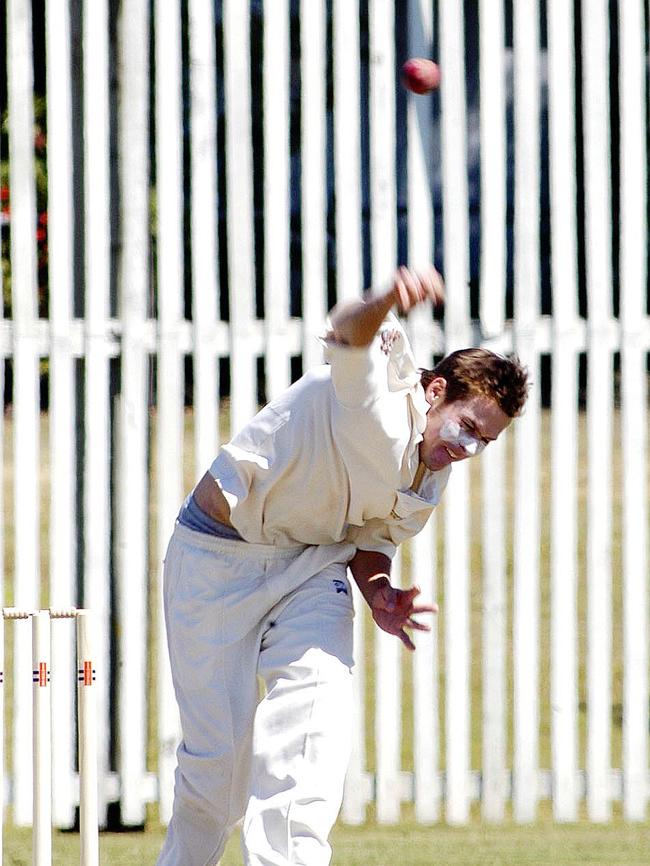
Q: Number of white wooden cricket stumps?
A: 3